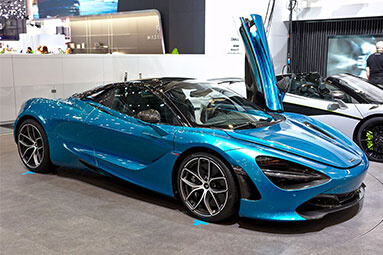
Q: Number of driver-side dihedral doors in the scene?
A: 1